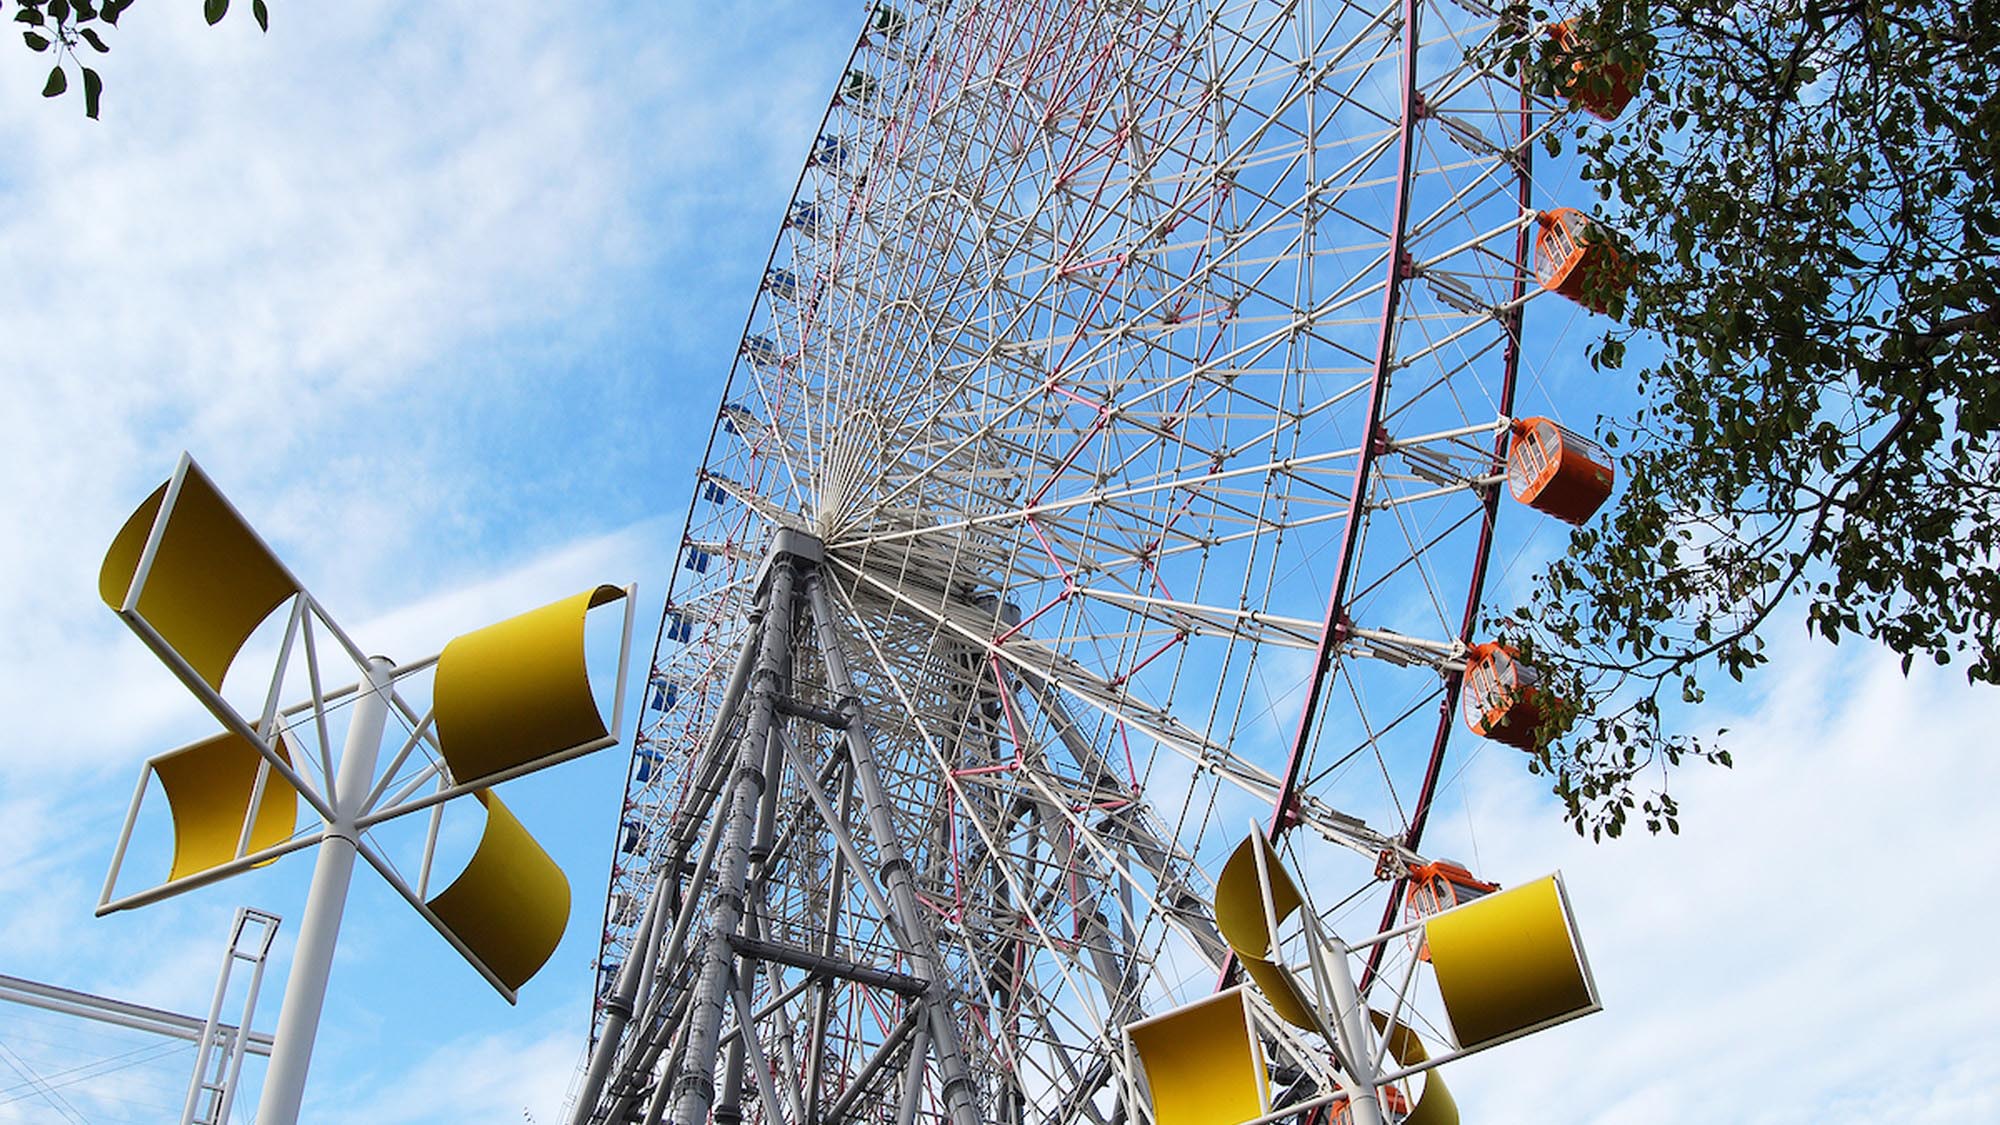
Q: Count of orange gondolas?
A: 6